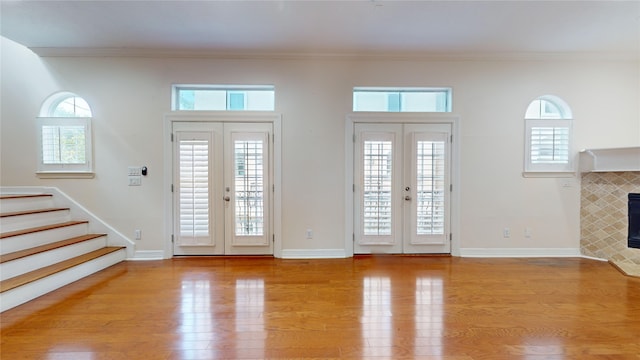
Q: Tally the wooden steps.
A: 5